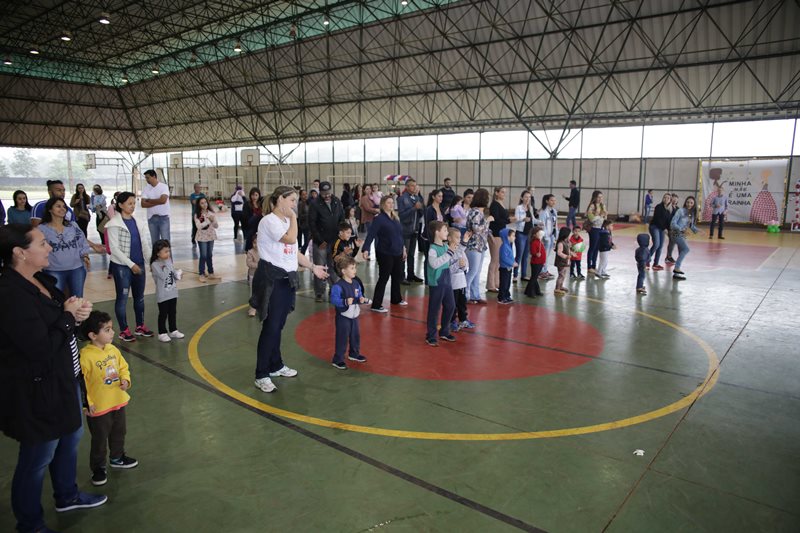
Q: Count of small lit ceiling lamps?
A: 9